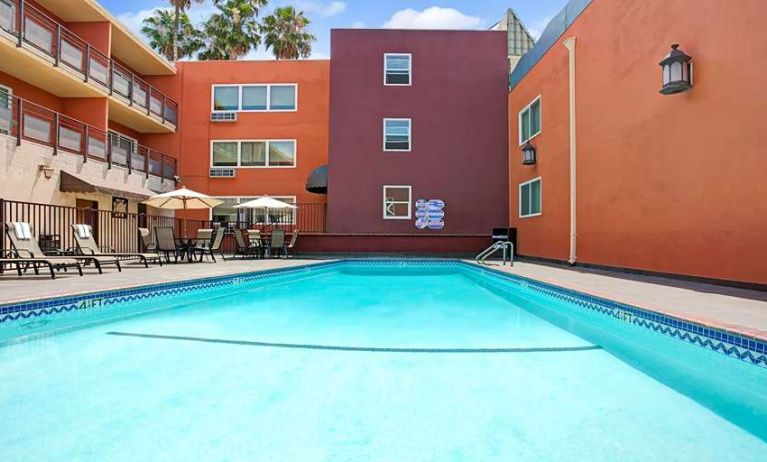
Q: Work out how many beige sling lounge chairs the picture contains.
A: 3